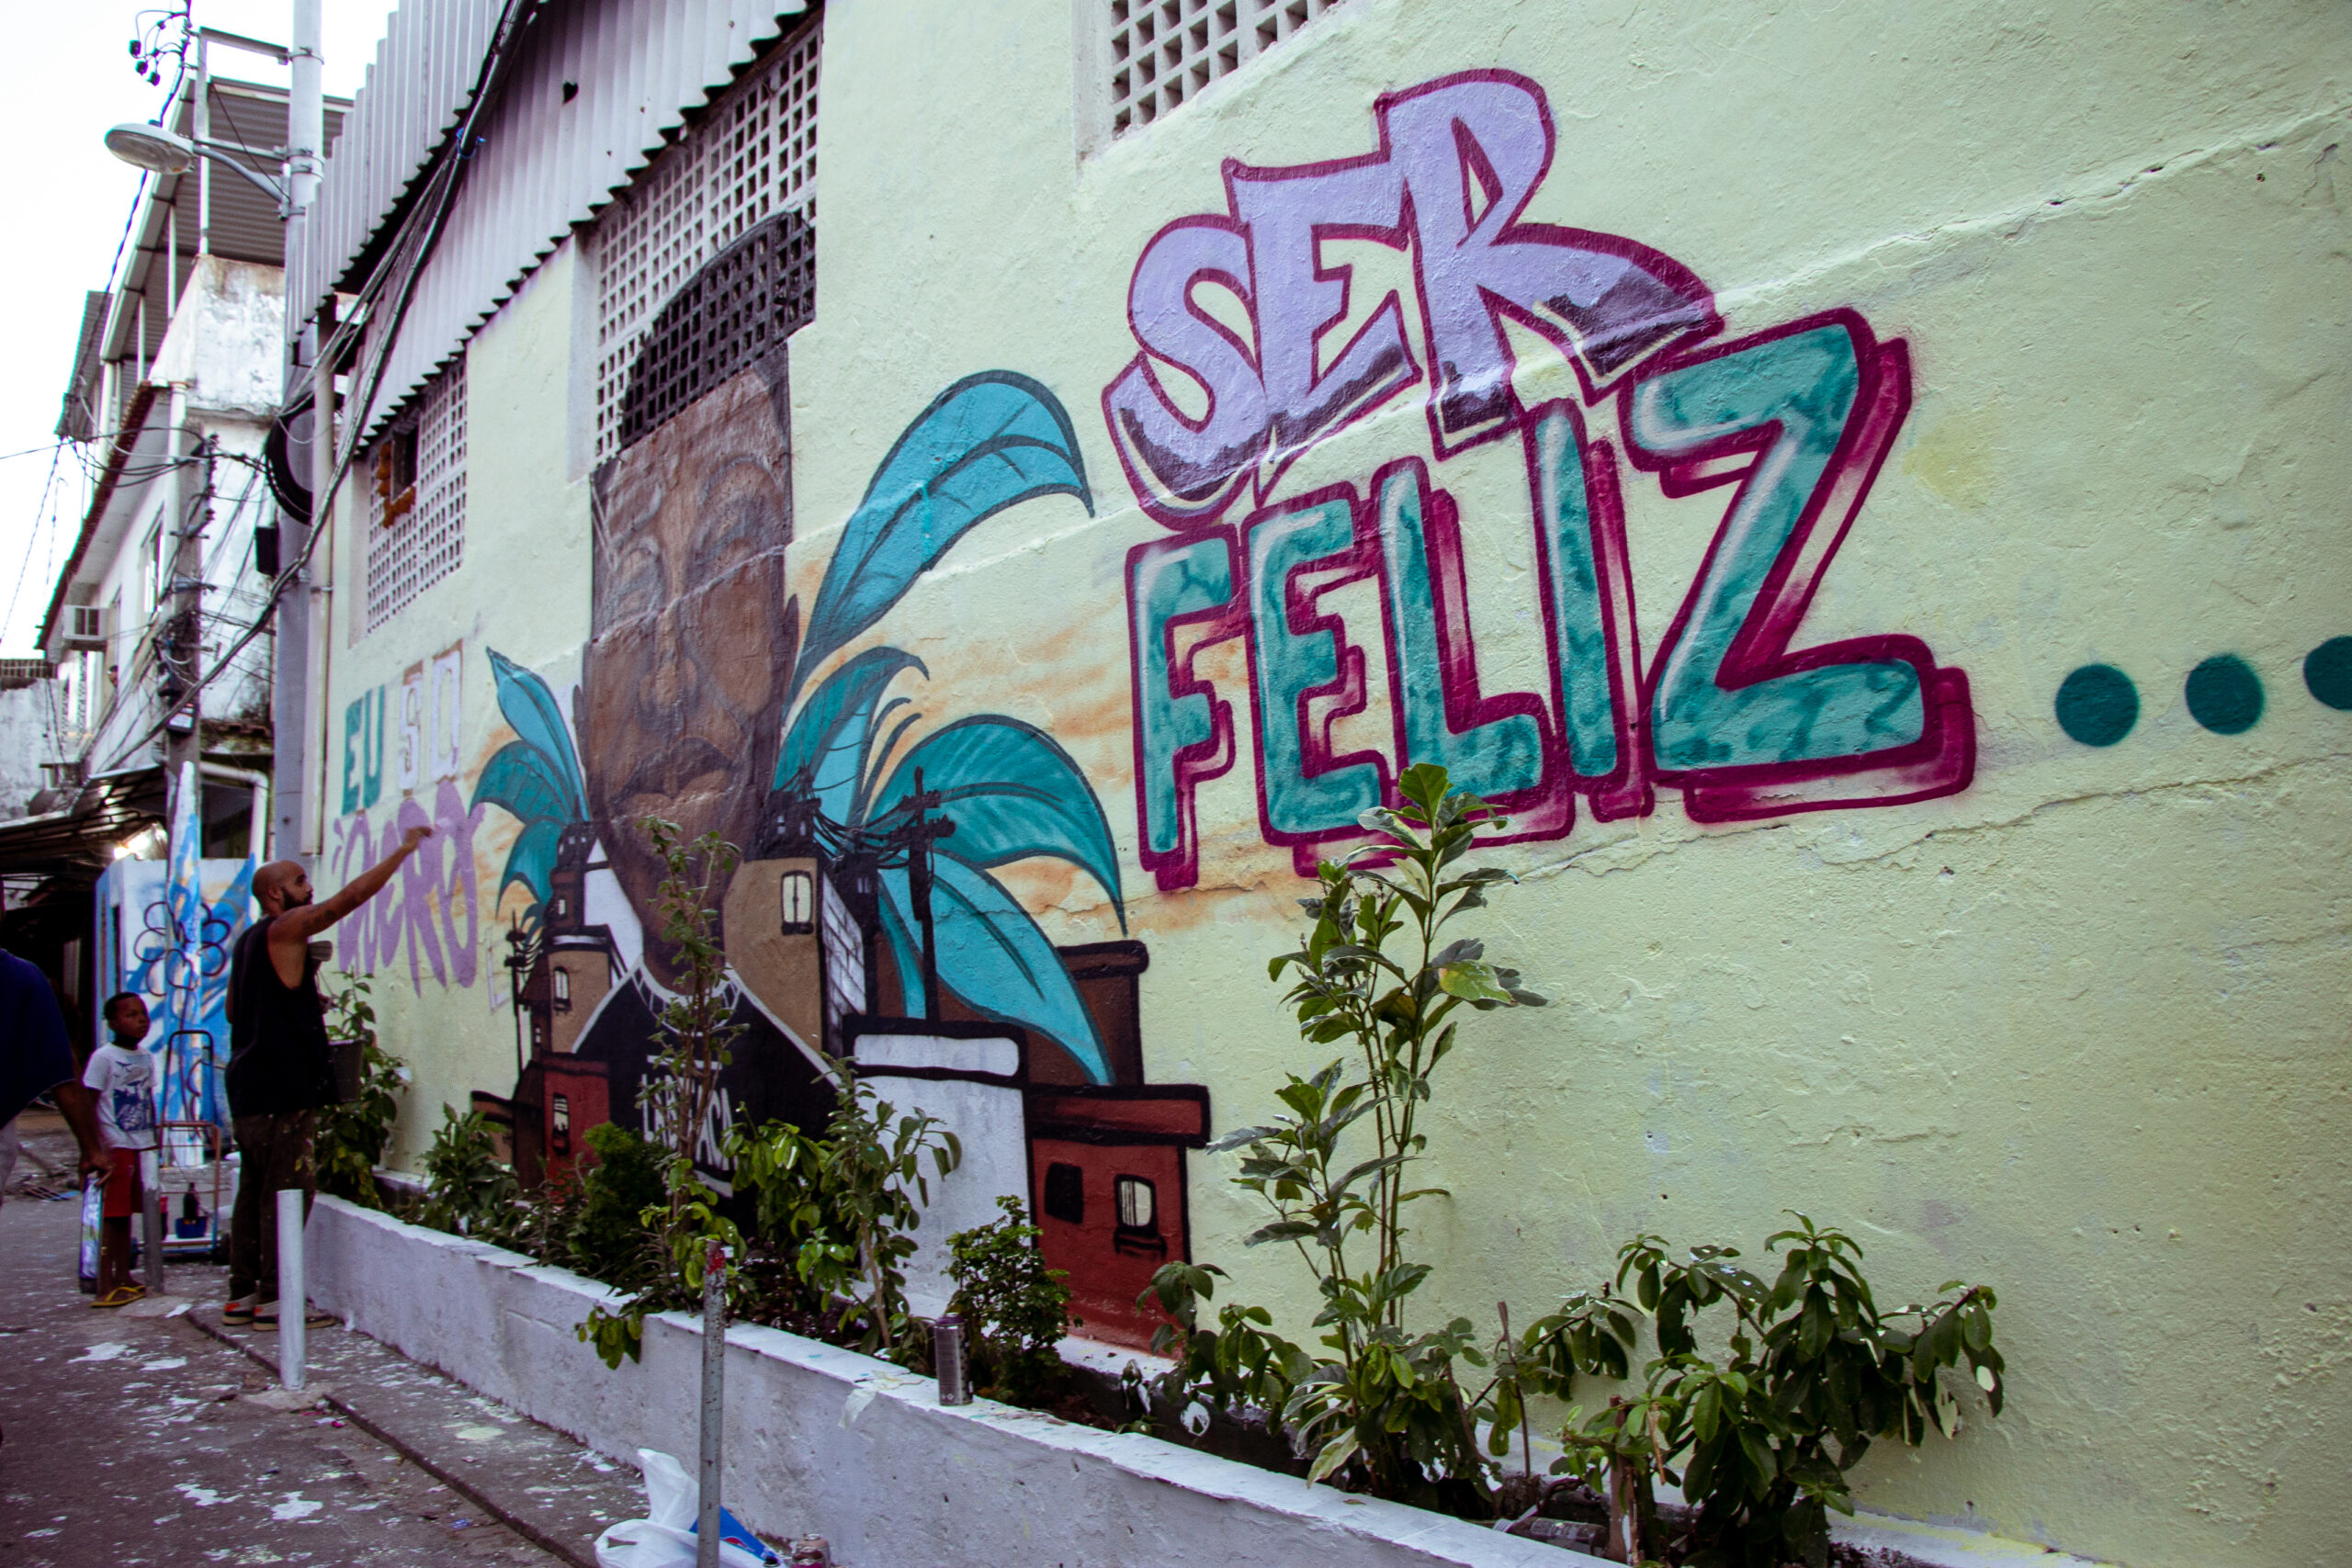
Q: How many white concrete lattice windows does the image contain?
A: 3